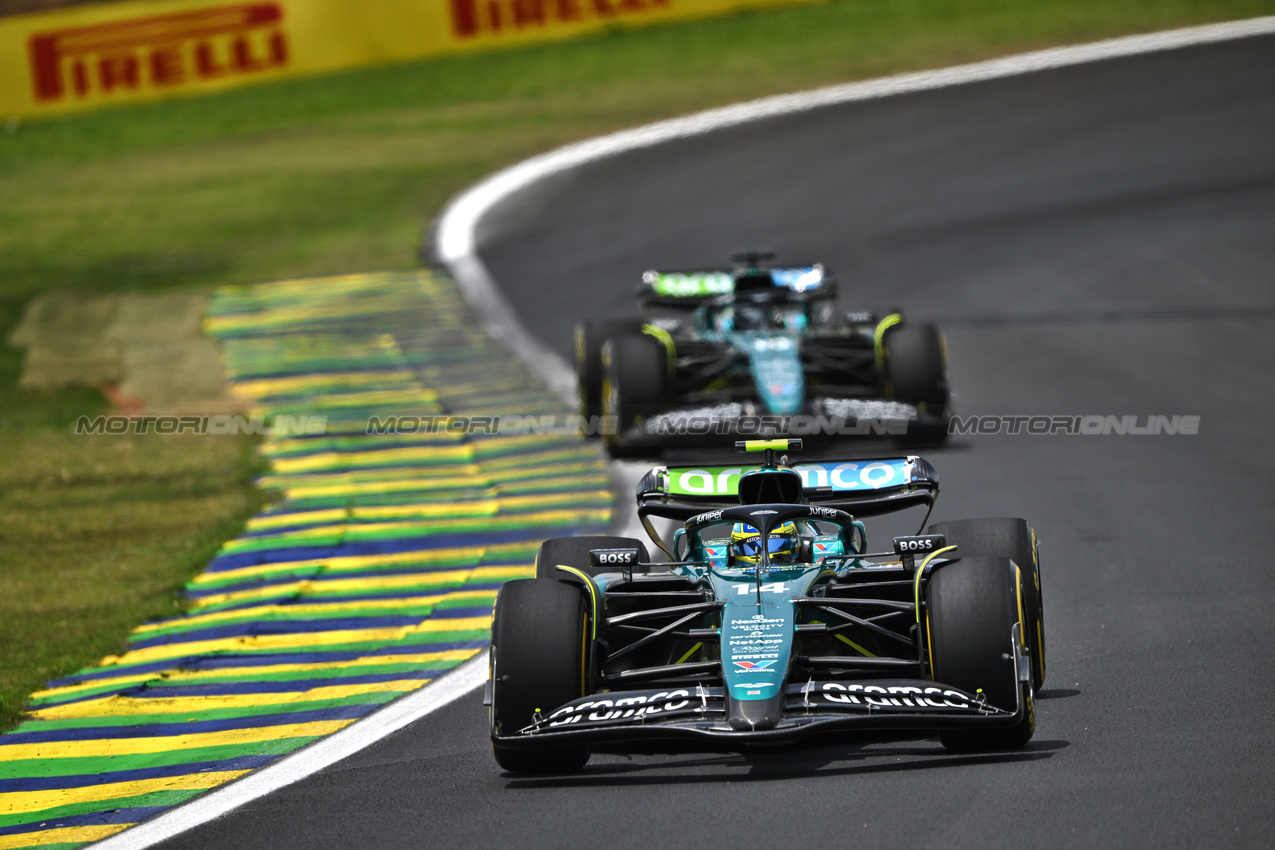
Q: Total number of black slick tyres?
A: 7